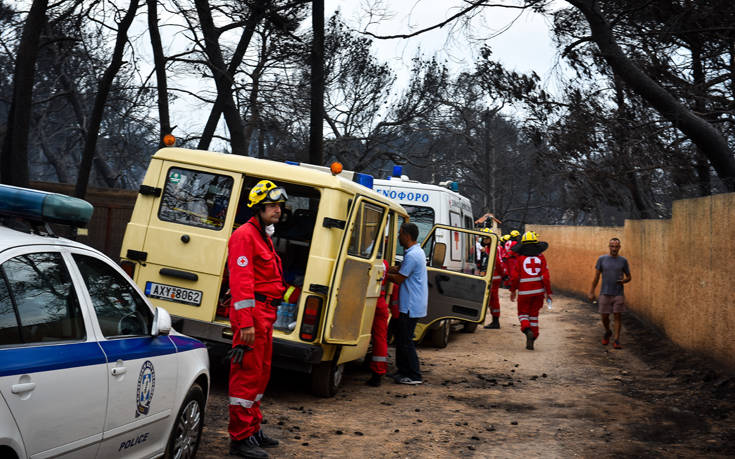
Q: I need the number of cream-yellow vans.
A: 1